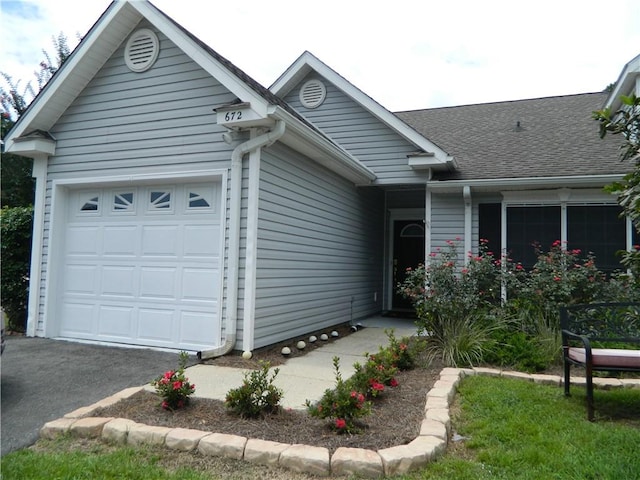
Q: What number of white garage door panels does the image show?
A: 12